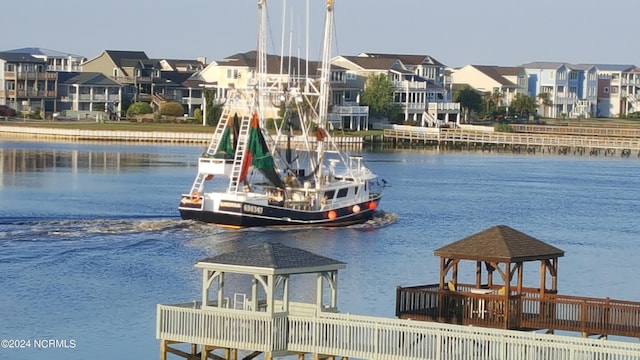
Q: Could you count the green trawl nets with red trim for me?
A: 2